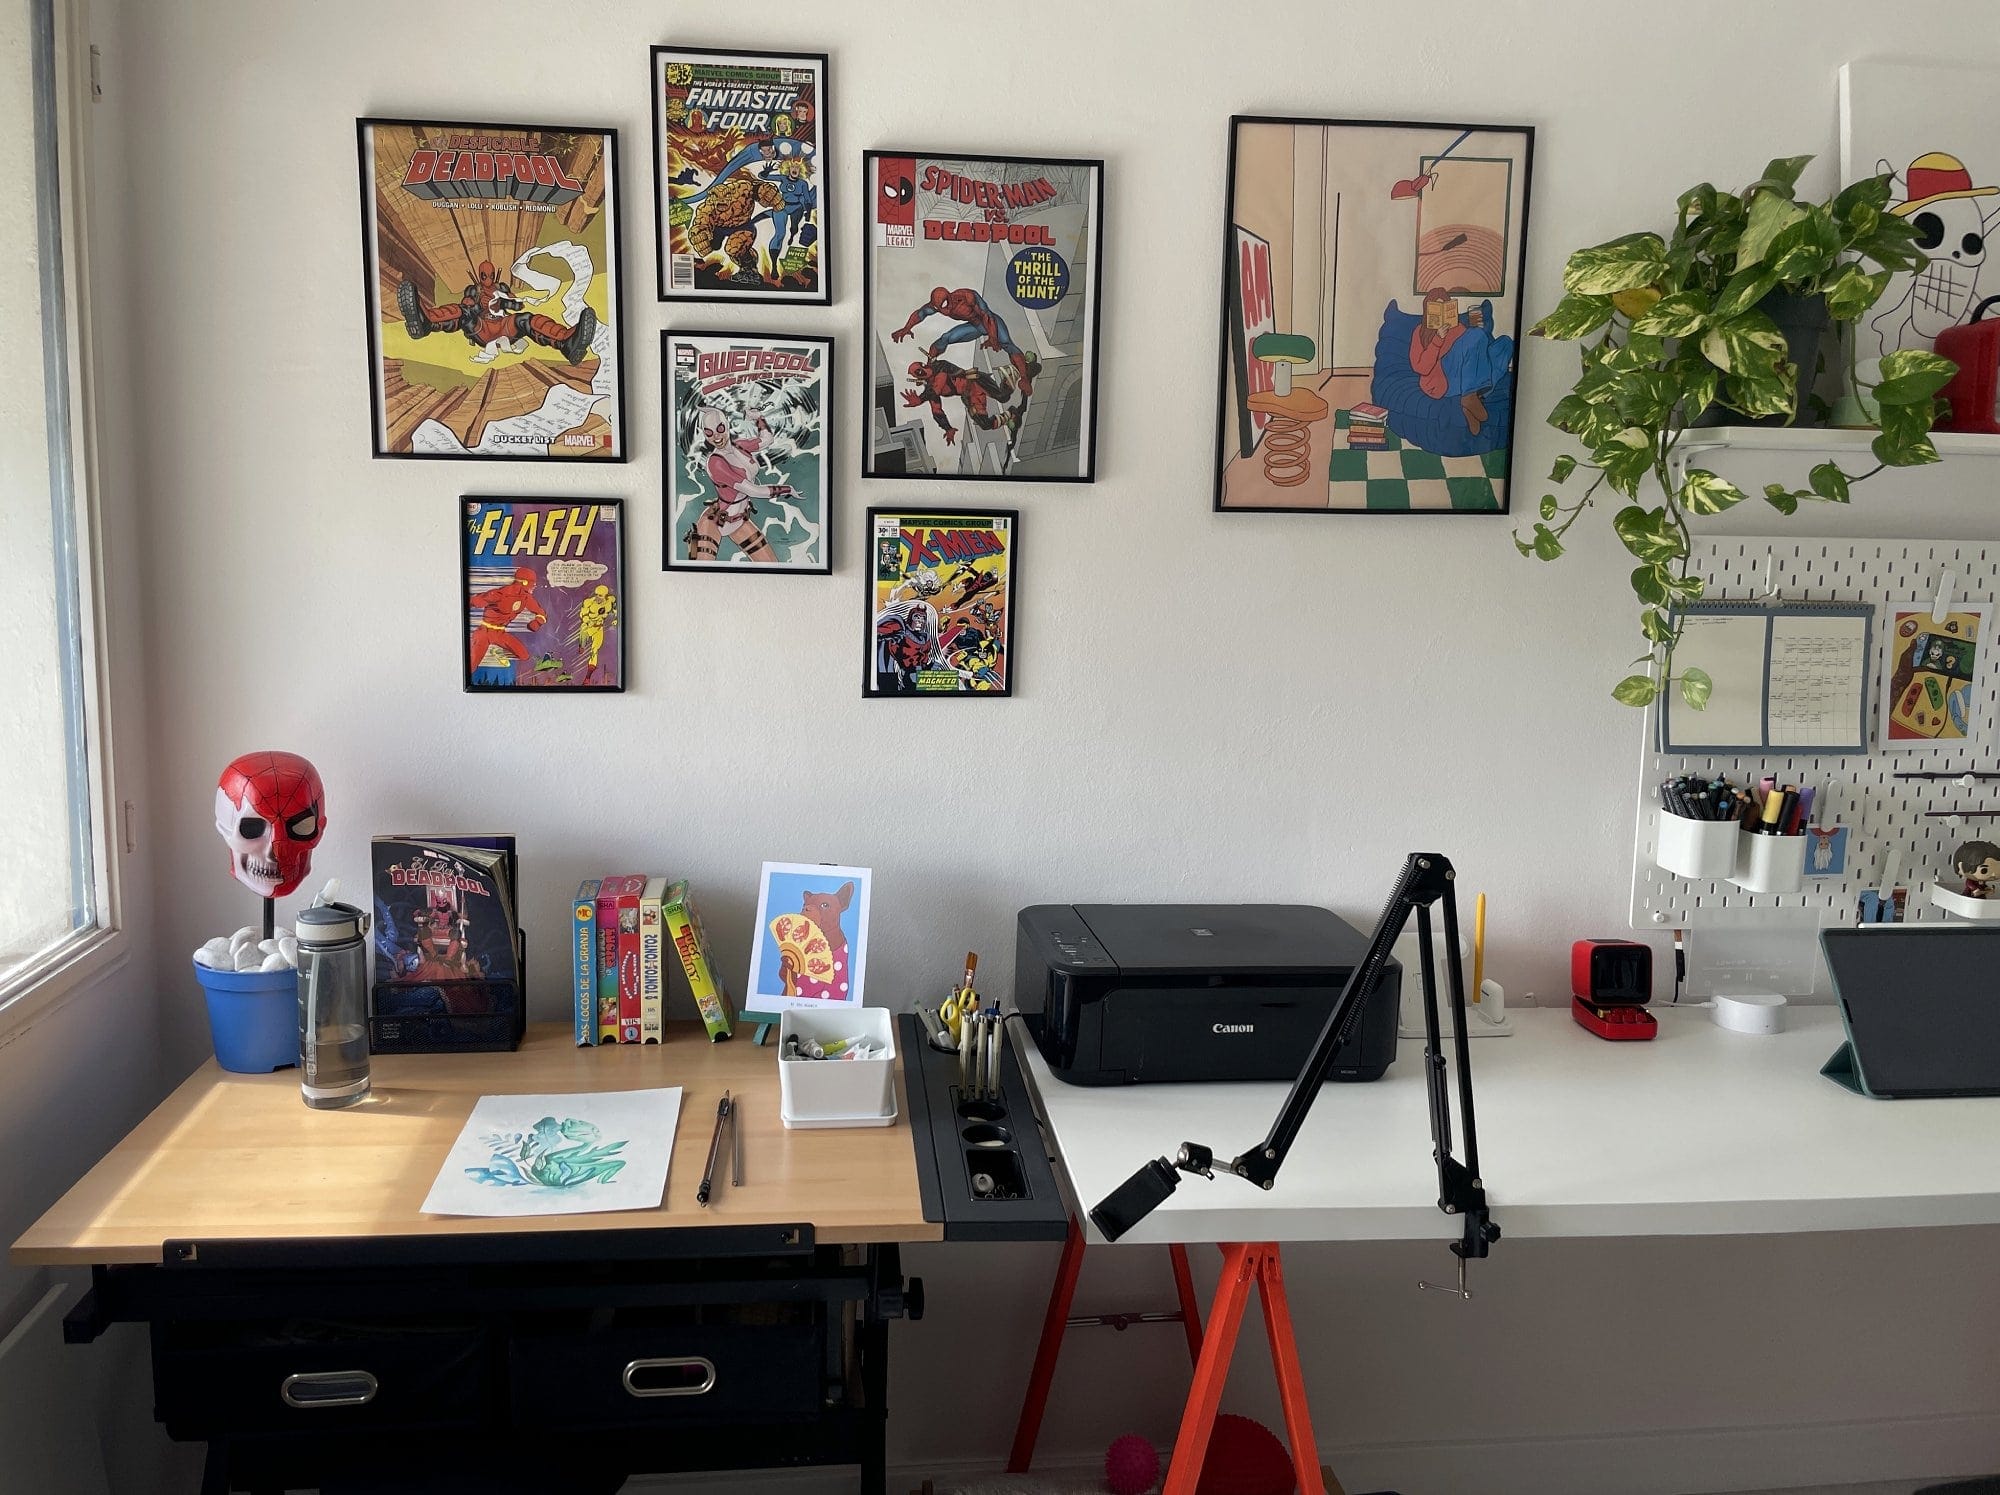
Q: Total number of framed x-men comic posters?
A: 1